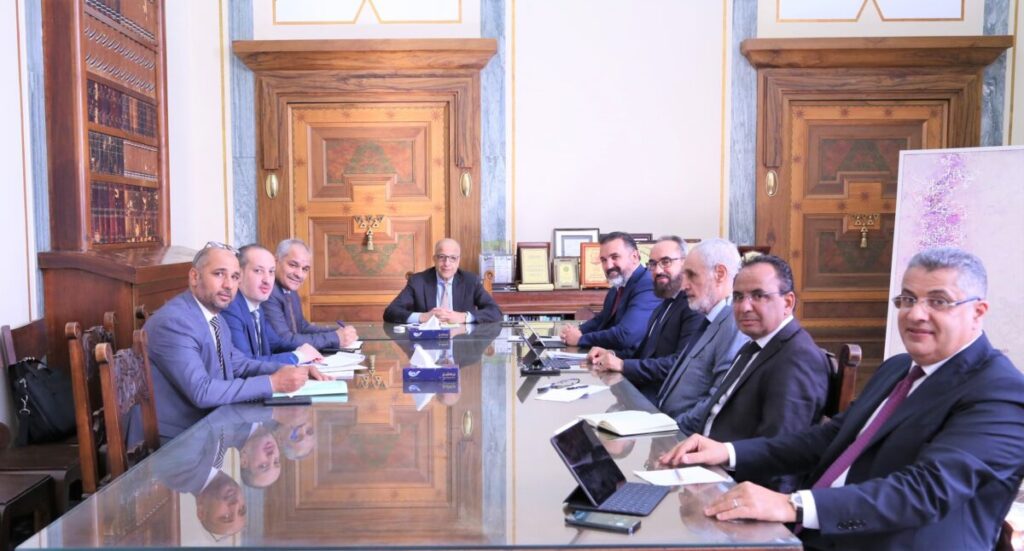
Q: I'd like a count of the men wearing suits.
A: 9